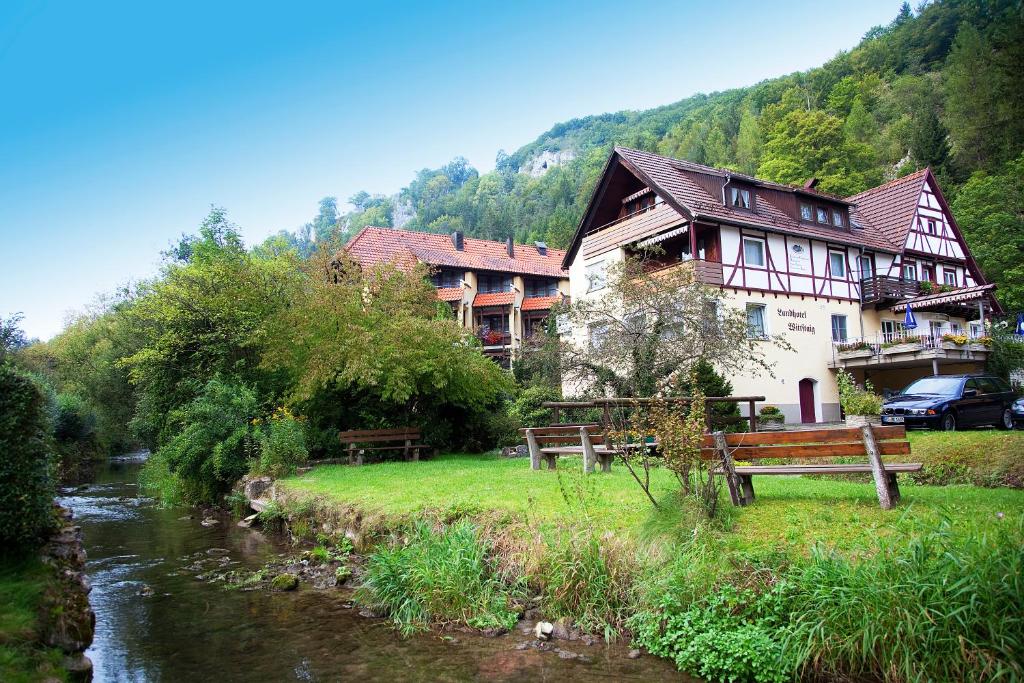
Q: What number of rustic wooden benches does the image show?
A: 3